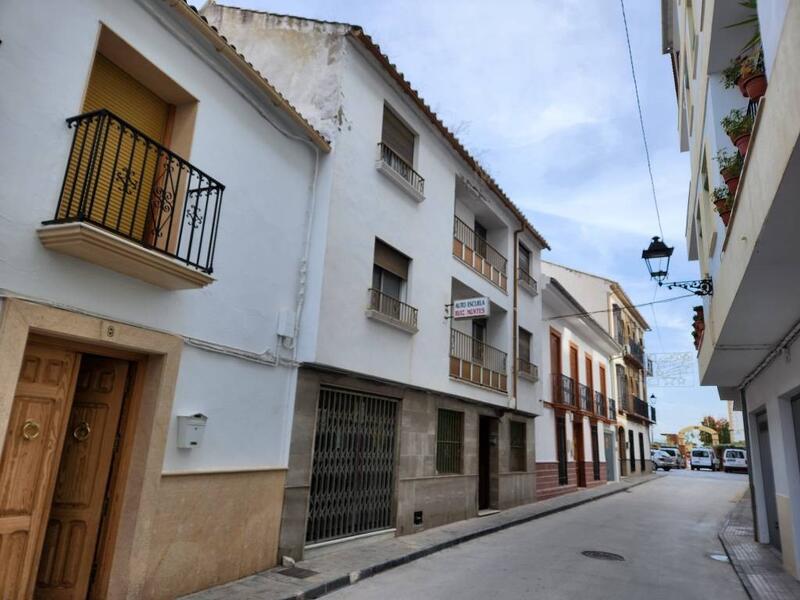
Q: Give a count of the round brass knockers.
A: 2